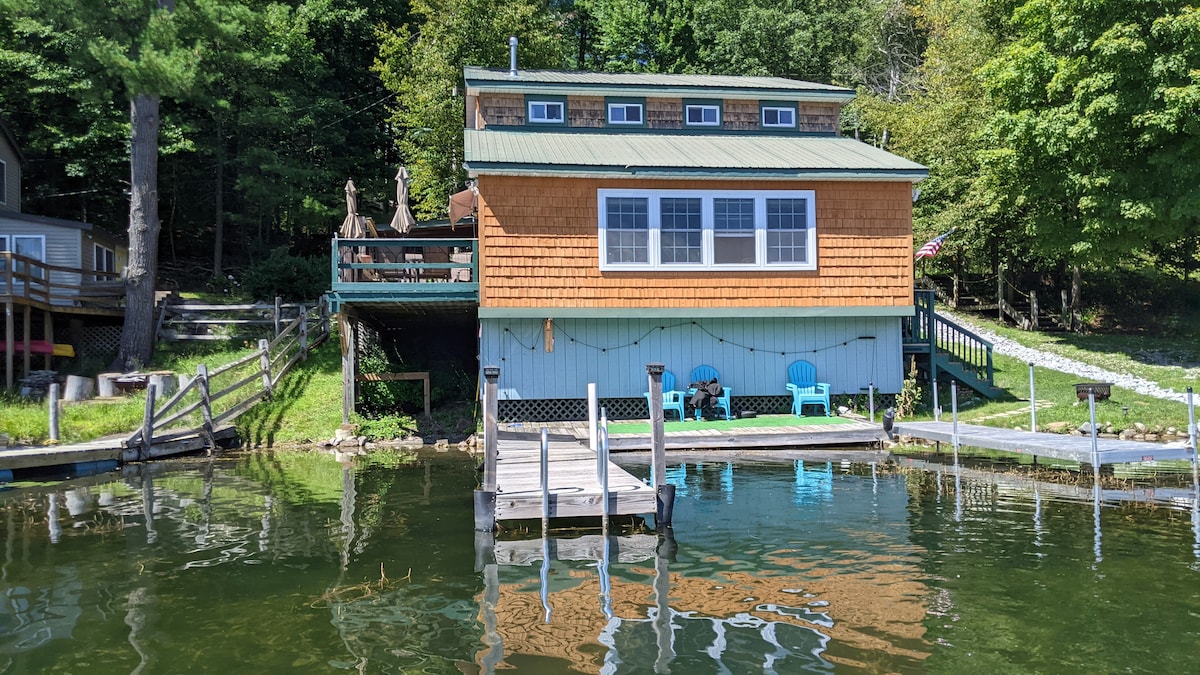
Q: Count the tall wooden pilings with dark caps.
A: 2